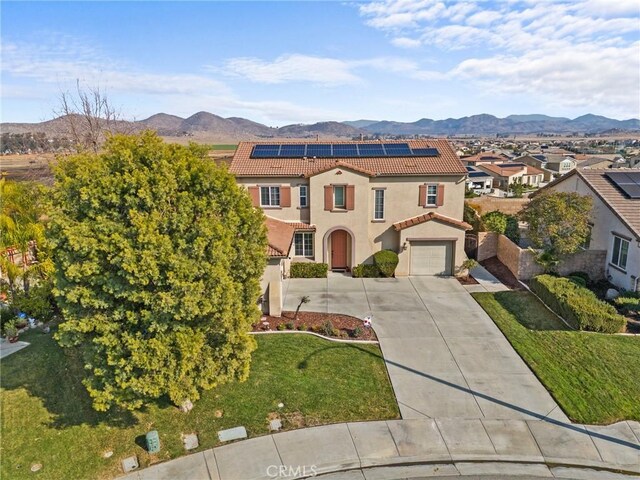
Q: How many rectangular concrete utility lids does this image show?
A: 4